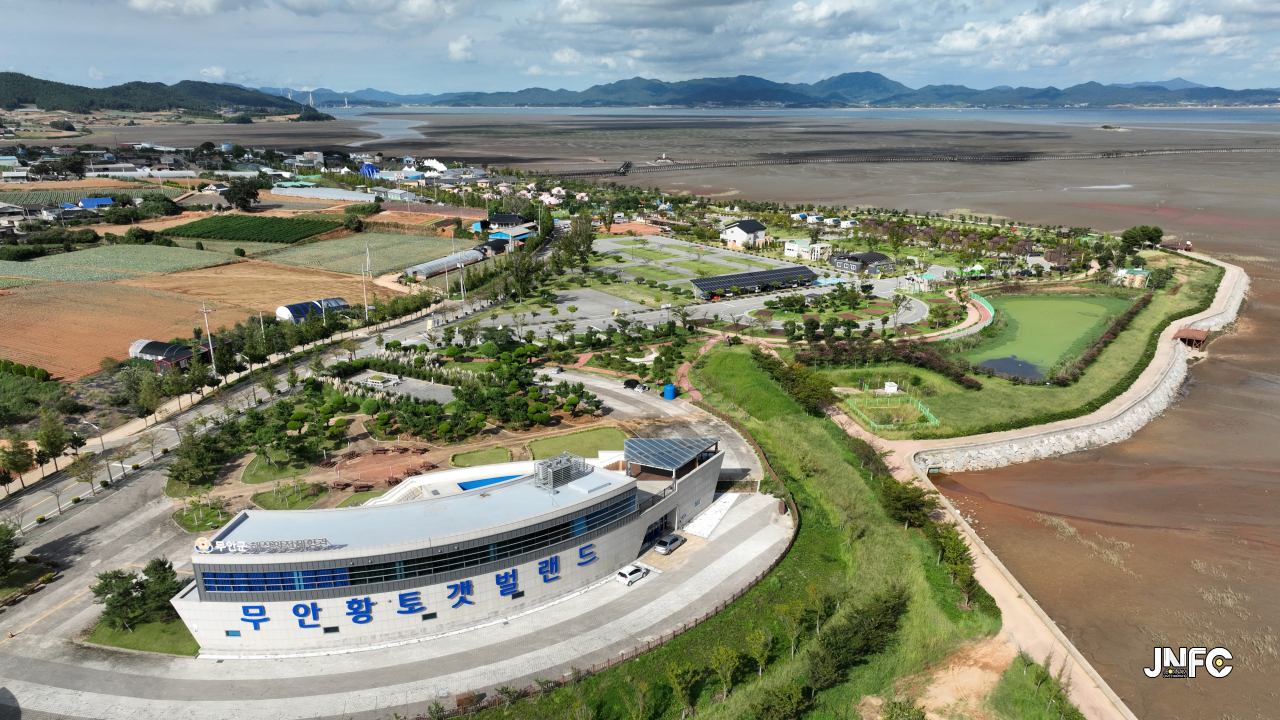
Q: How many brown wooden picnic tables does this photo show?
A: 10